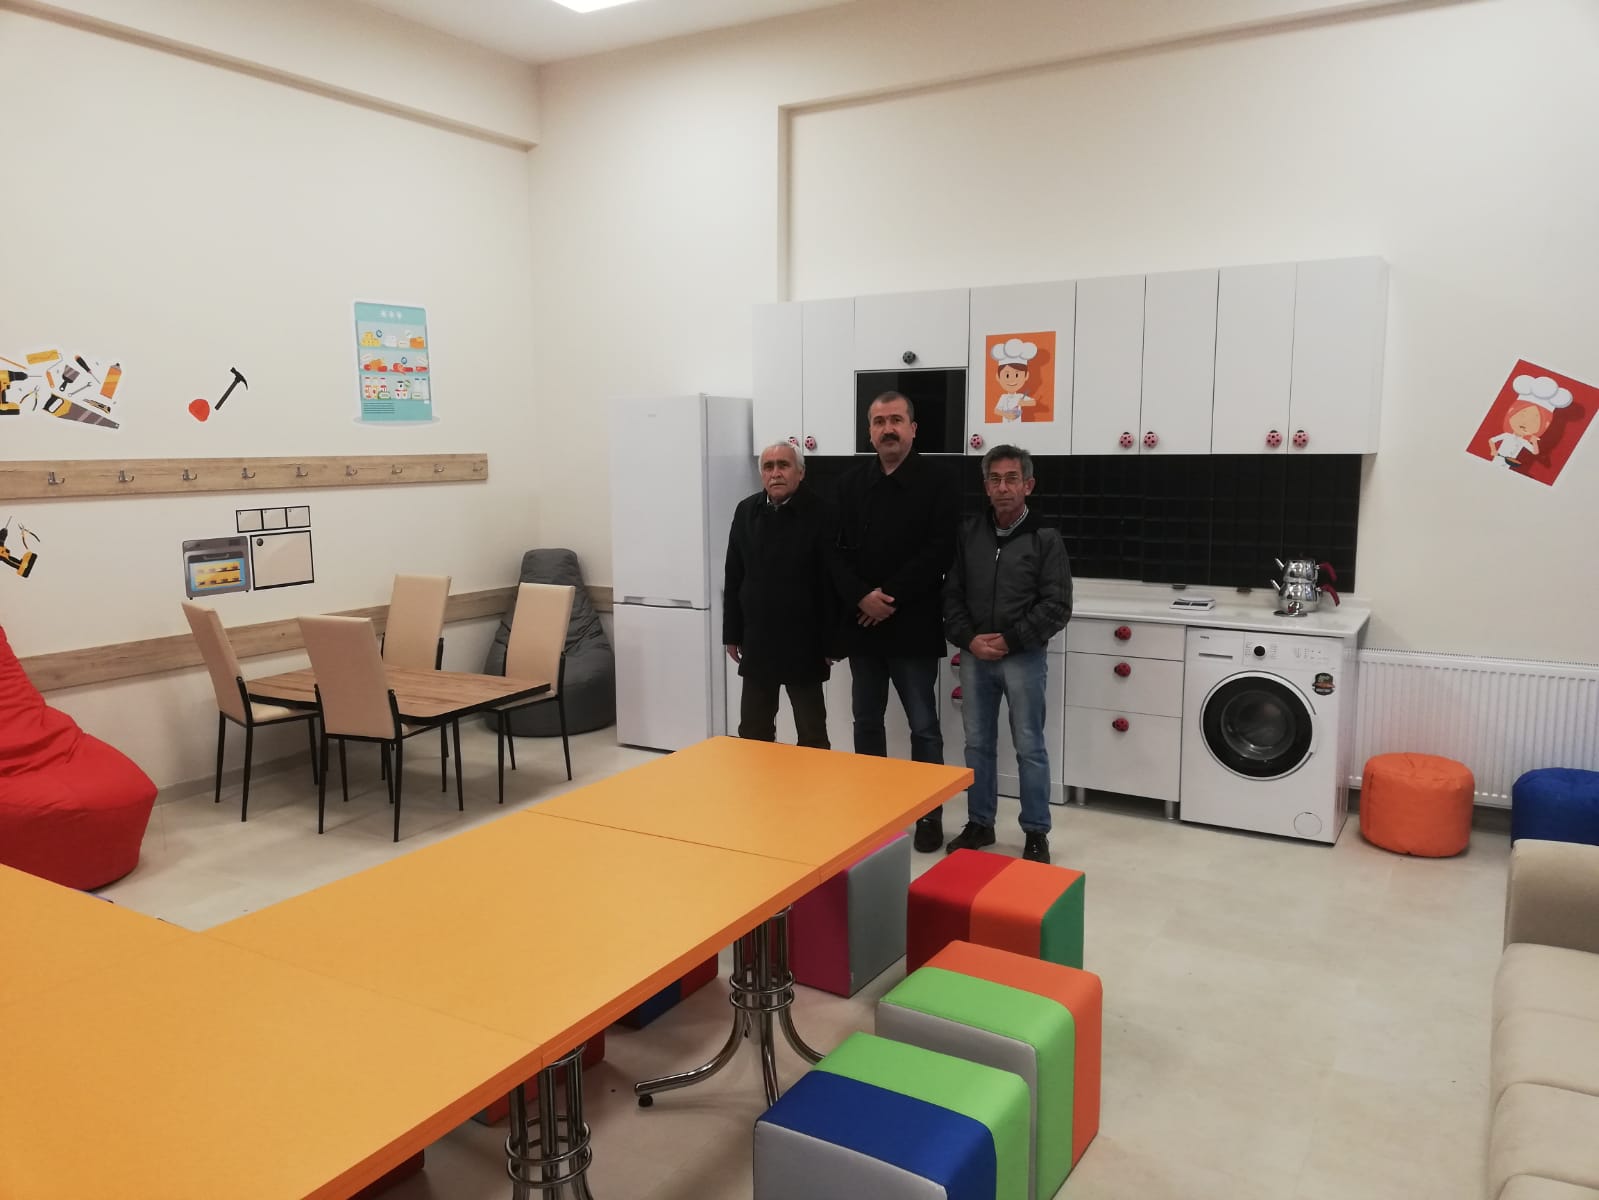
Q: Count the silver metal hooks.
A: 9